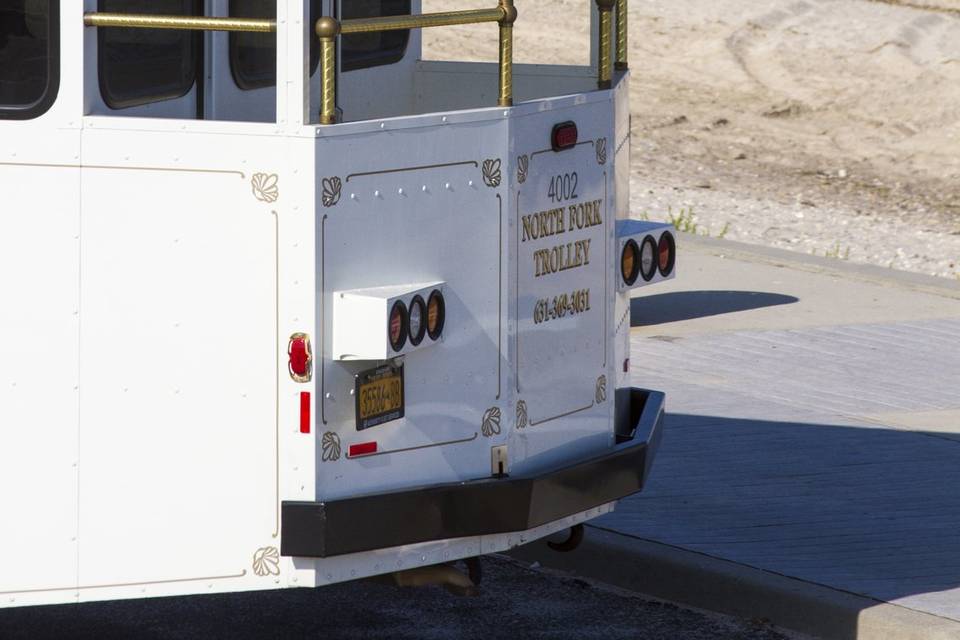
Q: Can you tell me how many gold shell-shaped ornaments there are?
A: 10